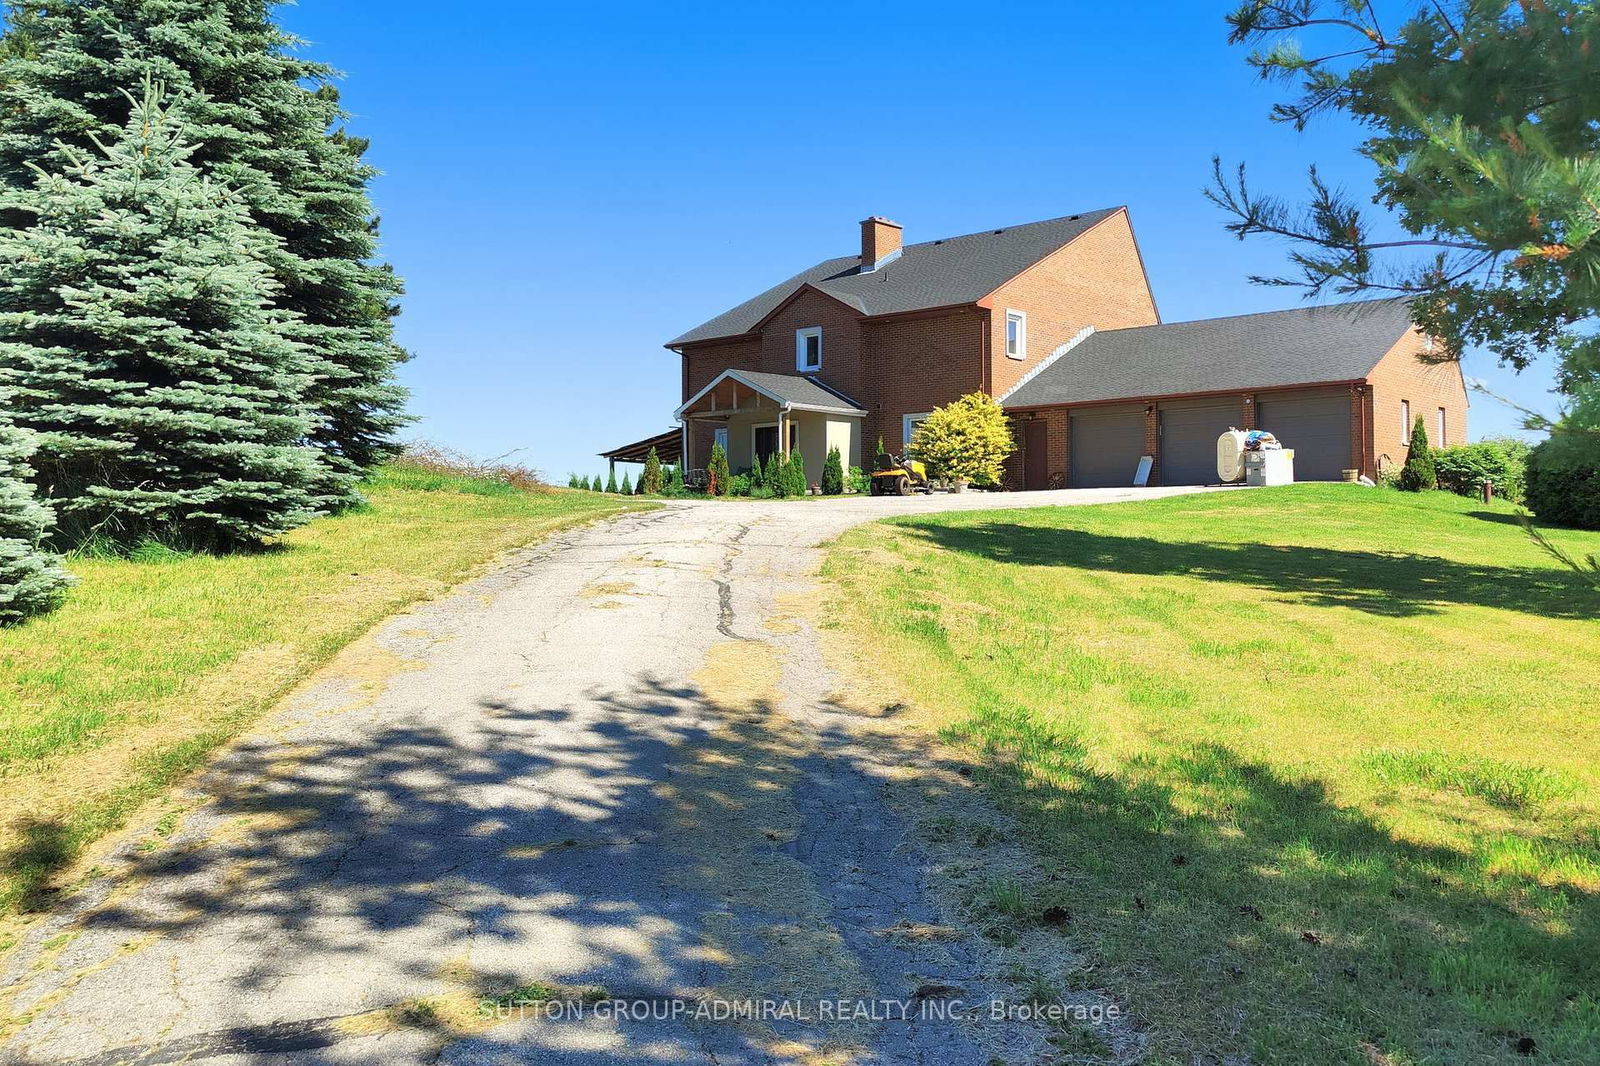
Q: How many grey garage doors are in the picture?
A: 3